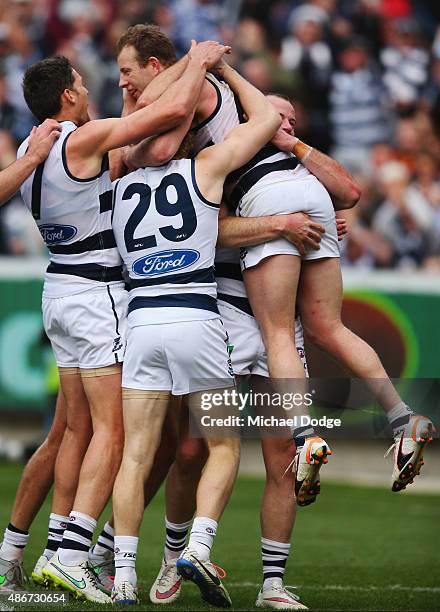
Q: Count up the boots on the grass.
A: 8